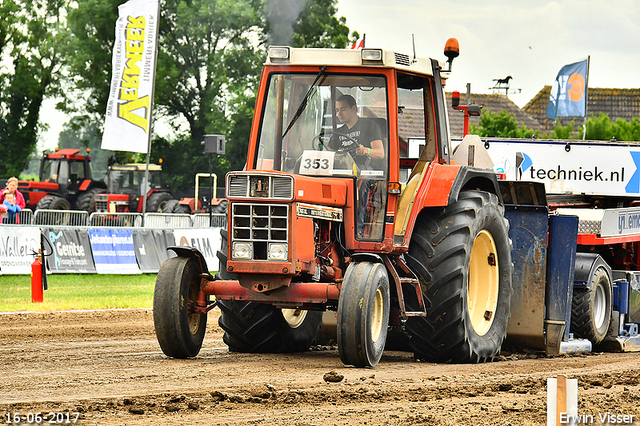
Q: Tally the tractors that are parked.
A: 3